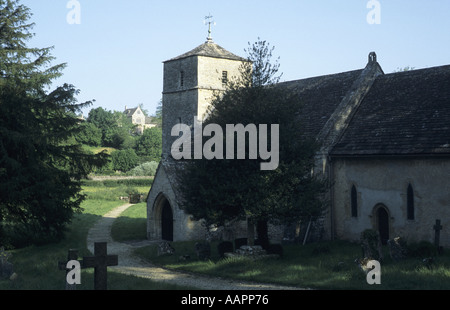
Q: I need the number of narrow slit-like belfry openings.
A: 2